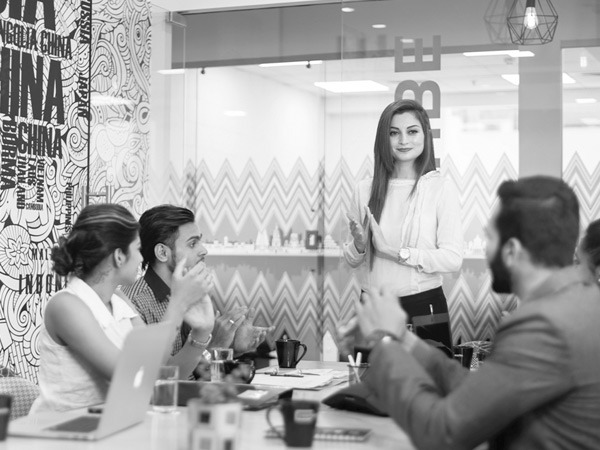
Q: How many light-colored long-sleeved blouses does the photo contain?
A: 1